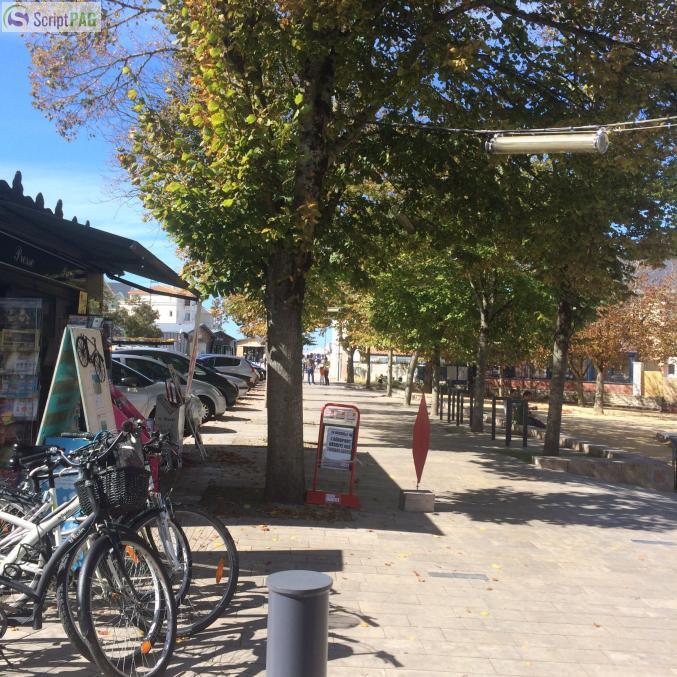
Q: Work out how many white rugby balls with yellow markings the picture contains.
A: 0